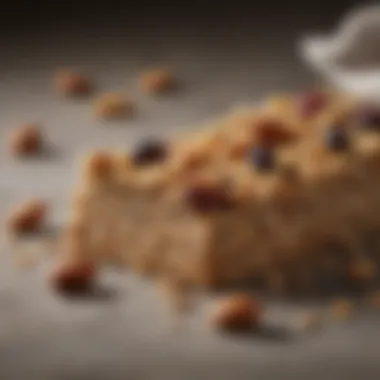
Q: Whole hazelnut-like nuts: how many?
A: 7